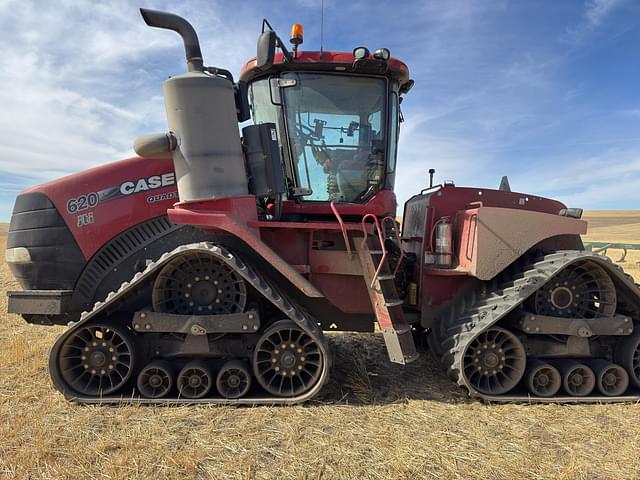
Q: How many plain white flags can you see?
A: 0